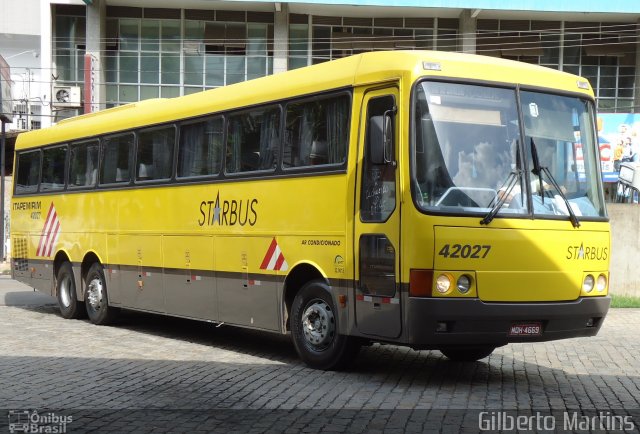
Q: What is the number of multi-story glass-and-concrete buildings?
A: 1